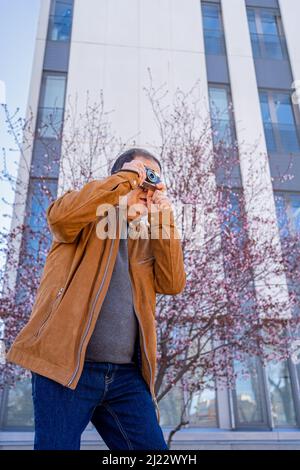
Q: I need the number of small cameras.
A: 1